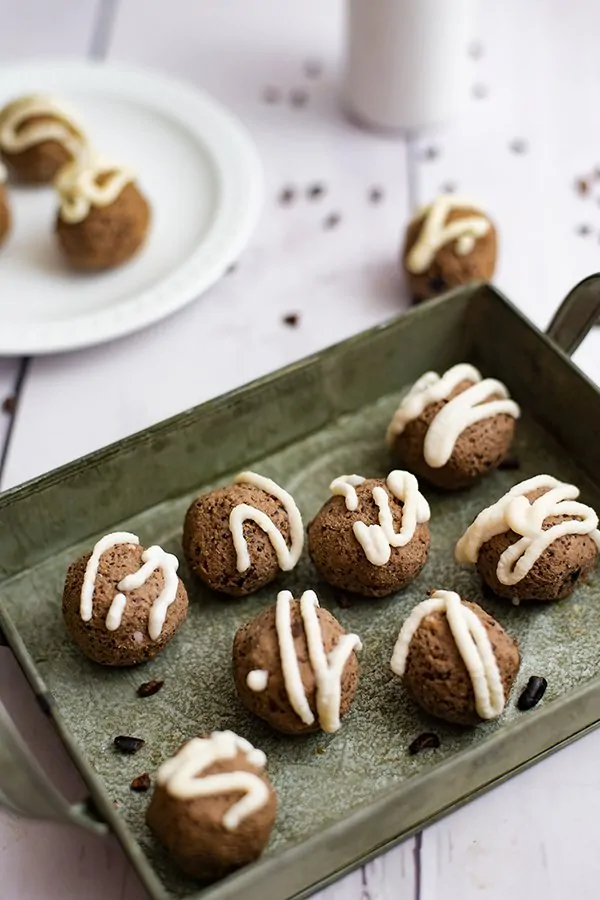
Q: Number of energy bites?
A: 12